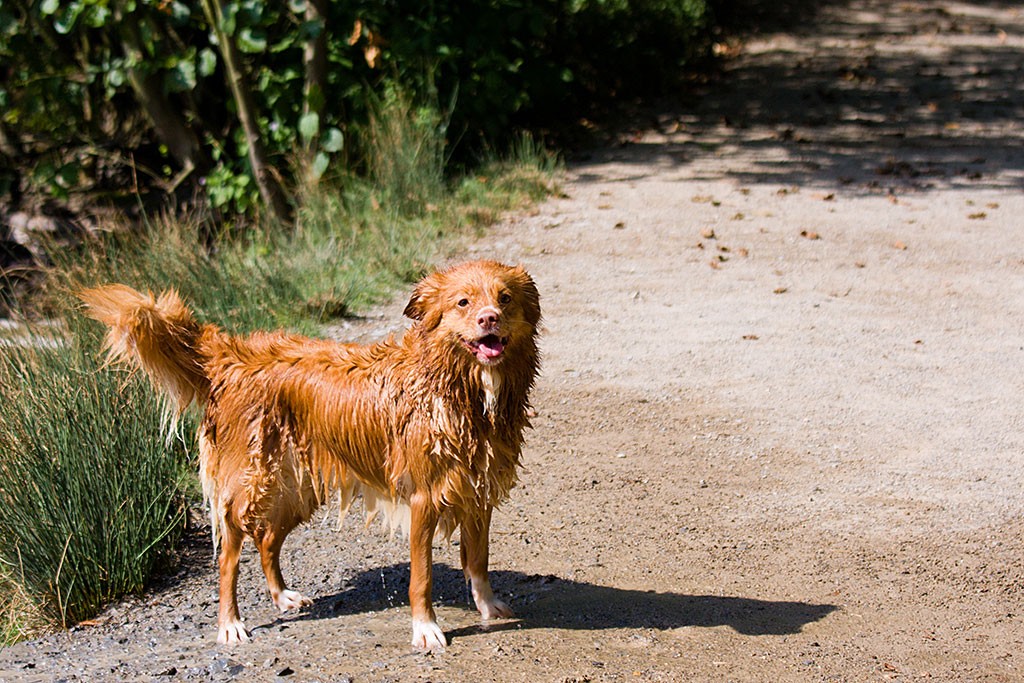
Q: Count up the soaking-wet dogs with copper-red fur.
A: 1